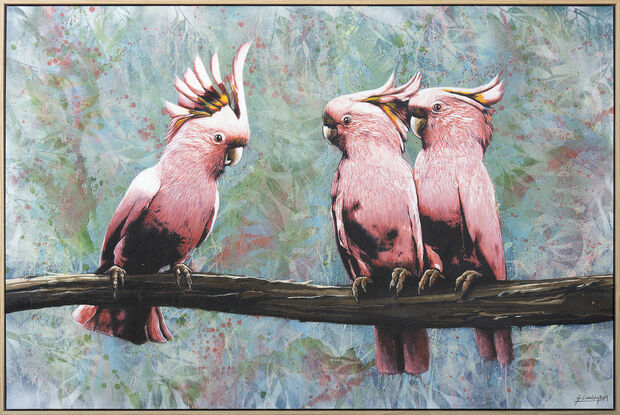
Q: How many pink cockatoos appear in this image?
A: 3